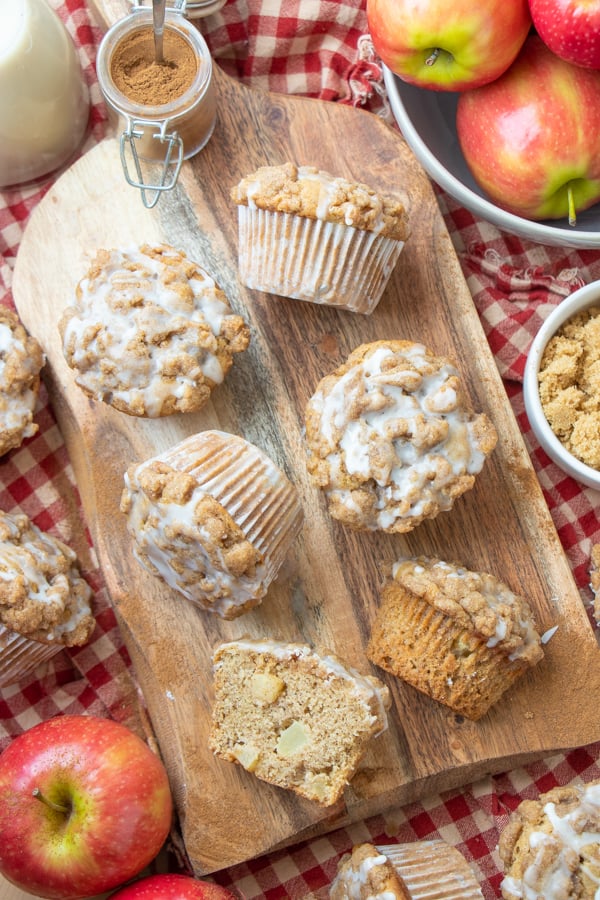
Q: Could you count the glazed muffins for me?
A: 11